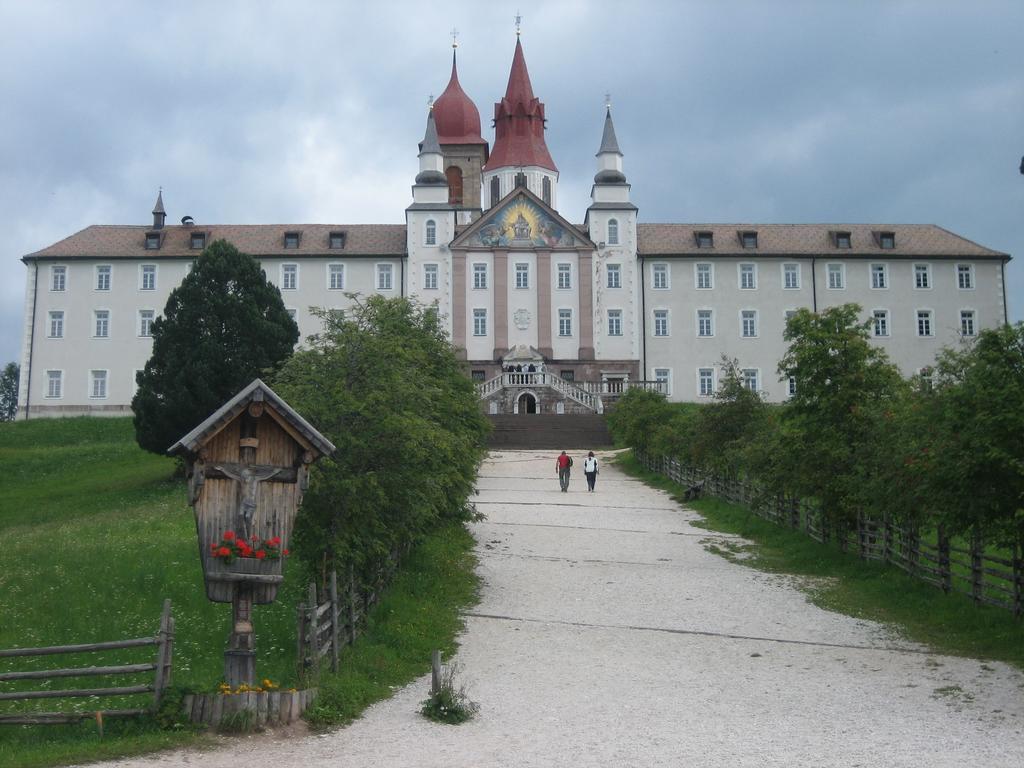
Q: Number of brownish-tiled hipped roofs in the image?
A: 2